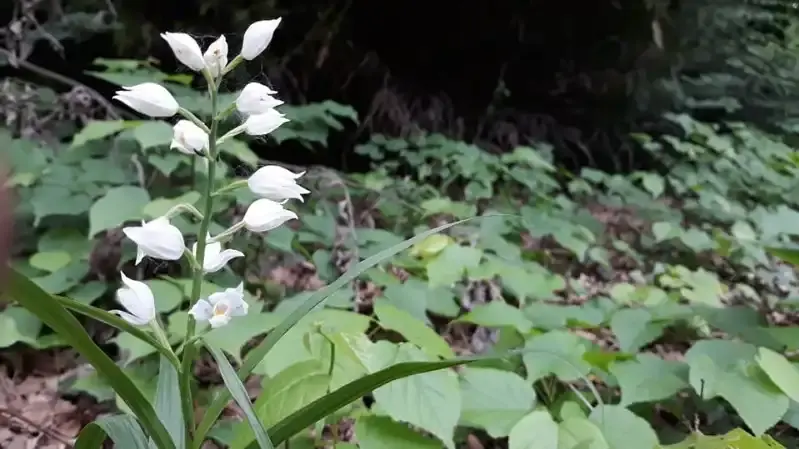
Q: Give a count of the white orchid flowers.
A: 13